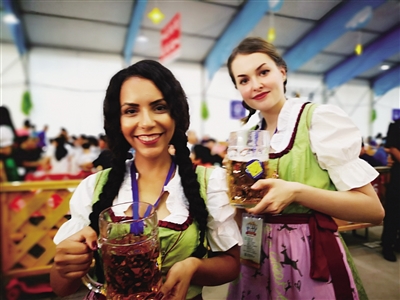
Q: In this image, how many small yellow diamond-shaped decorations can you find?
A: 3